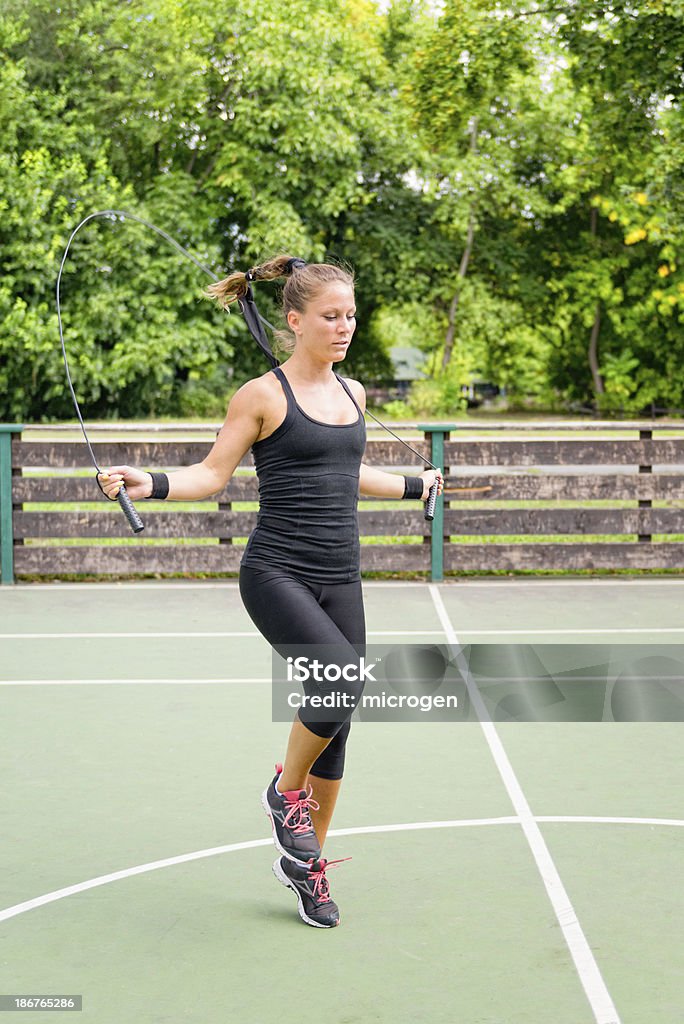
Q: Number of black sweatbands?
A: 2